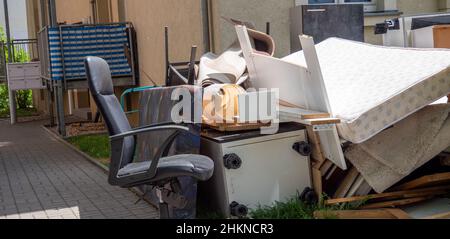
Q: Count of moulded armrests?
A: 2